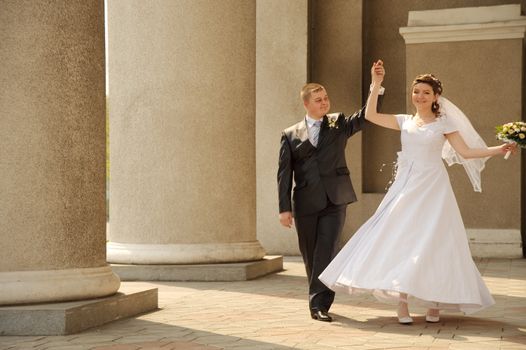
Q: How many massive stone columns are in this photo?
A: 2